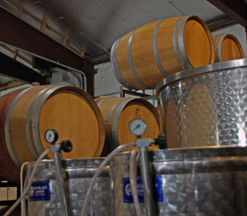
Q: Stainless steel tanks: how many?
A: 3